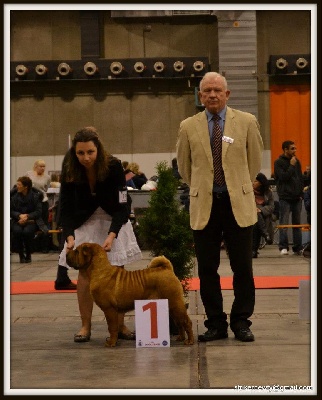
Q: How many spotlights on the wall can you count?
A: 11